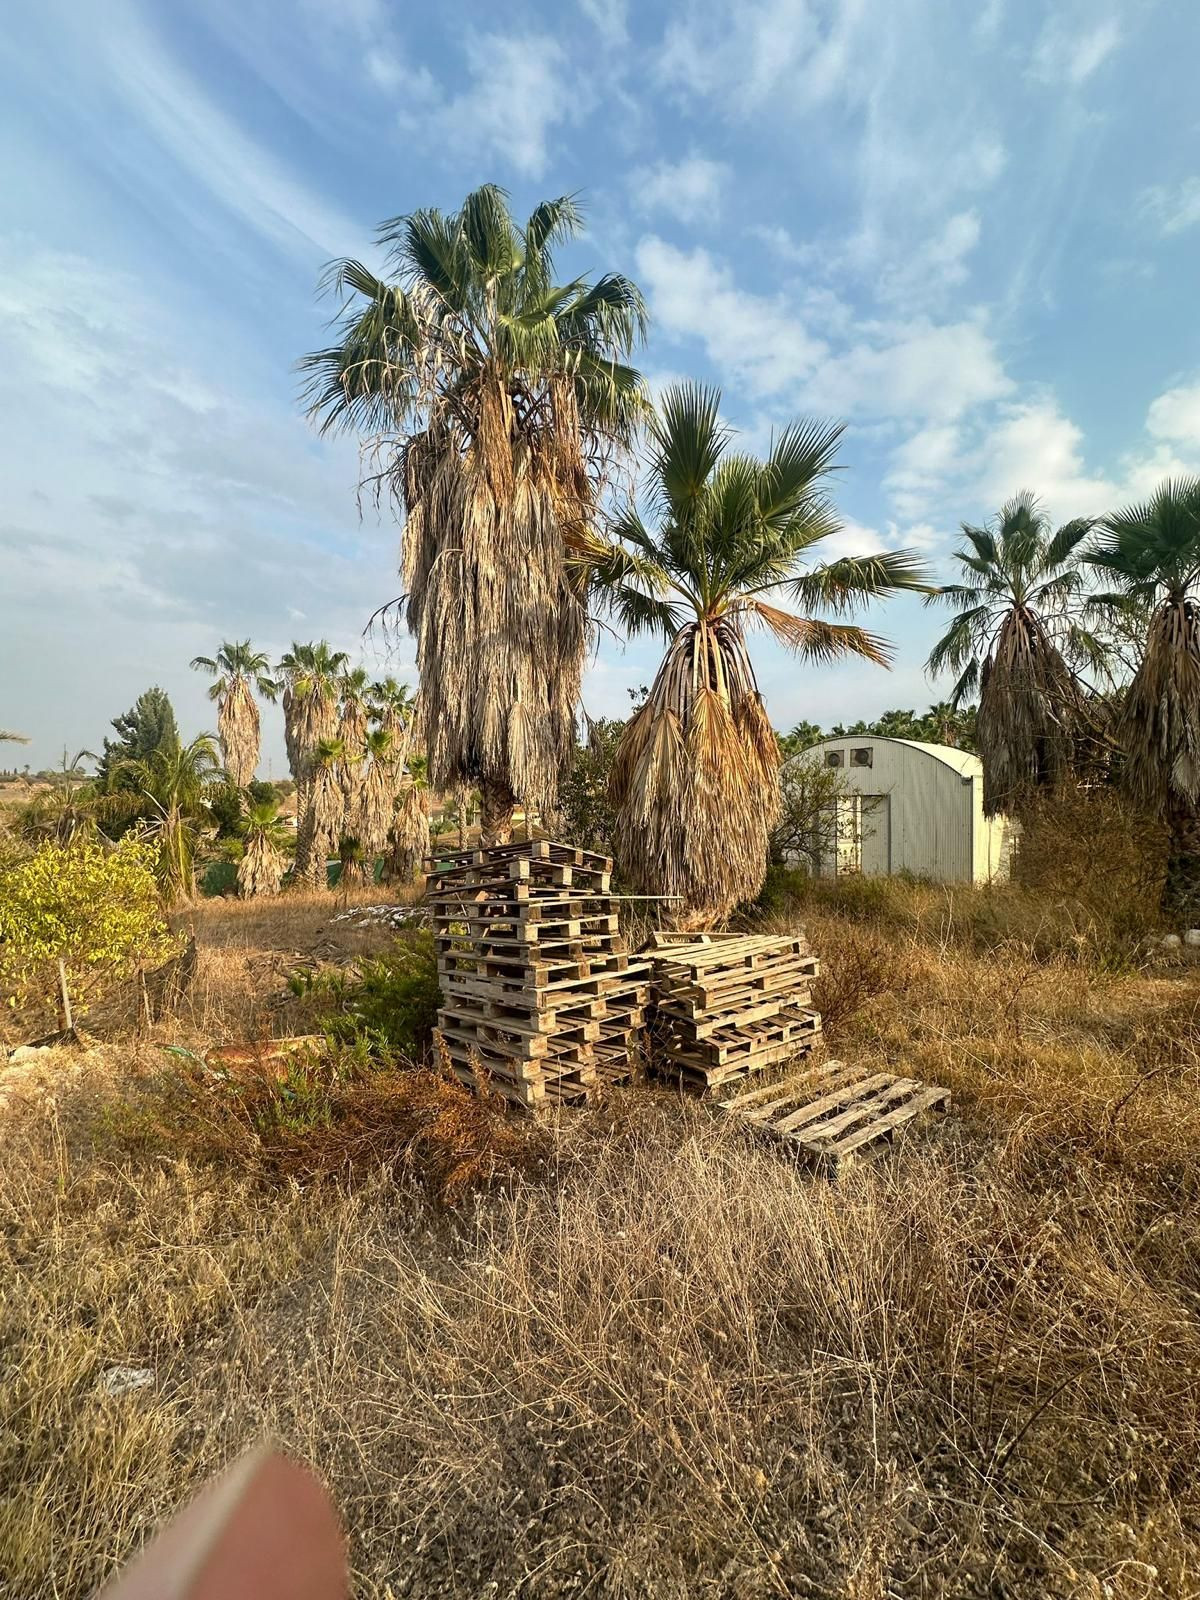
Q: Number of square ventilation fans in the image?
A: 2